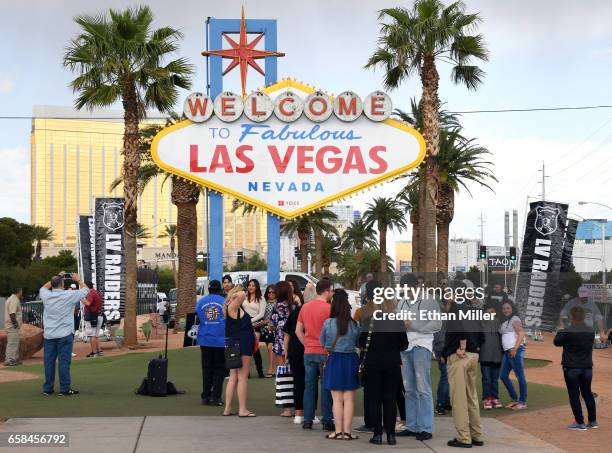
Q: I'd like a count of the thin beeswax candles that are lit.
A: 0